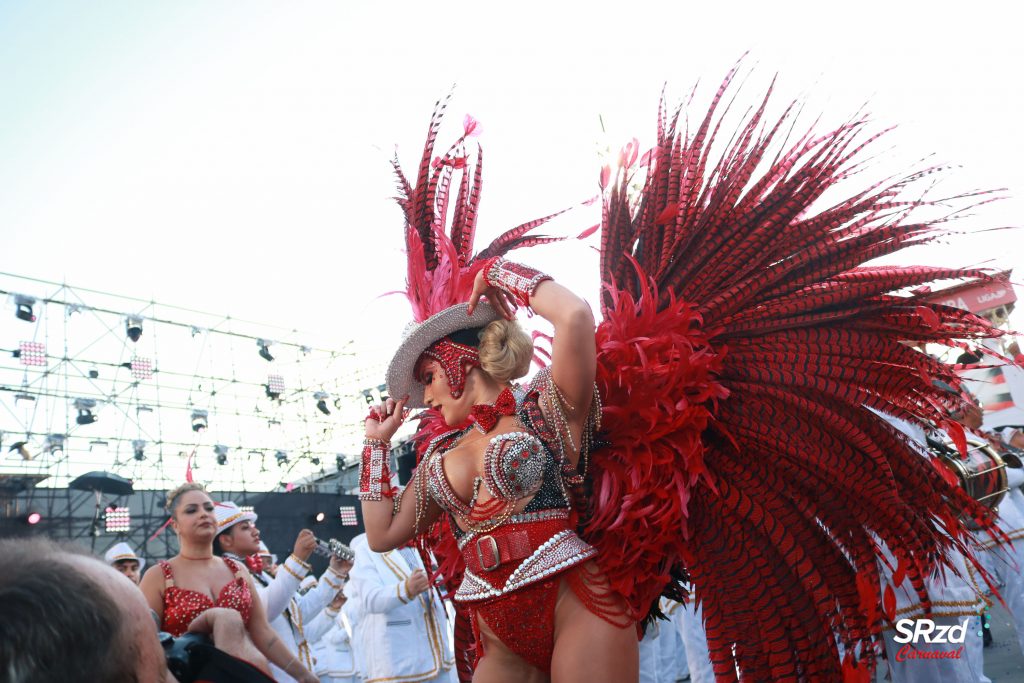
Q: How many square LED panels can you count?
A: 5